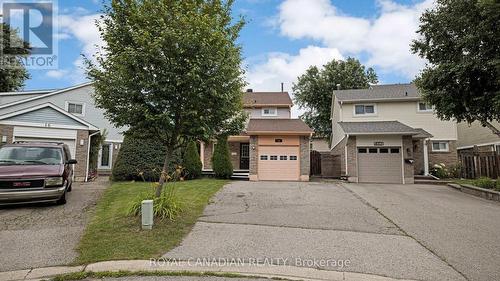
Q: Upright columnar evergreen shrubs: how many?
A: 2